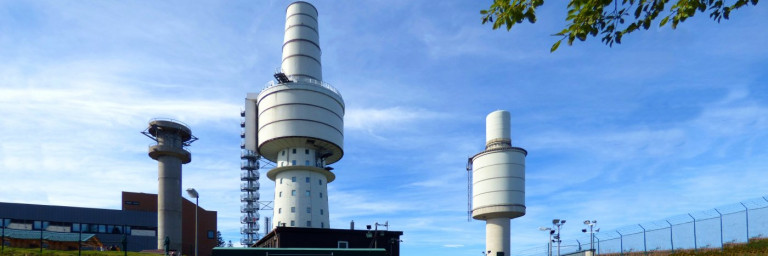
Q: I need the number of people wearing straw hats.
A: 0